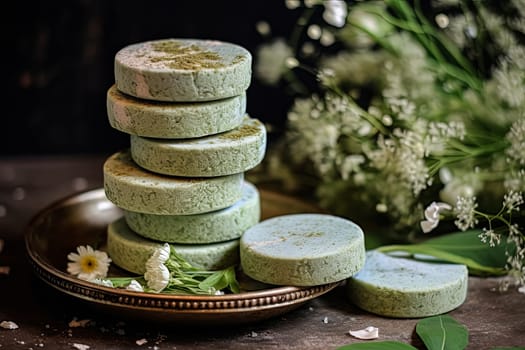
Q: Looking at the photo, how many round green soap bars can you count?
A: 8